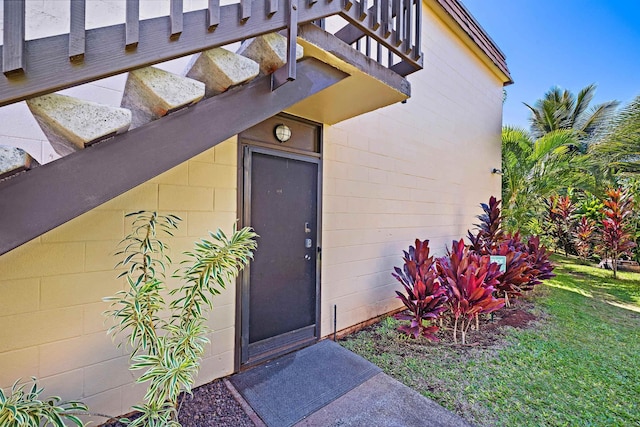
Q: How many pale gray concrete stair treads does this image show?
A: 5